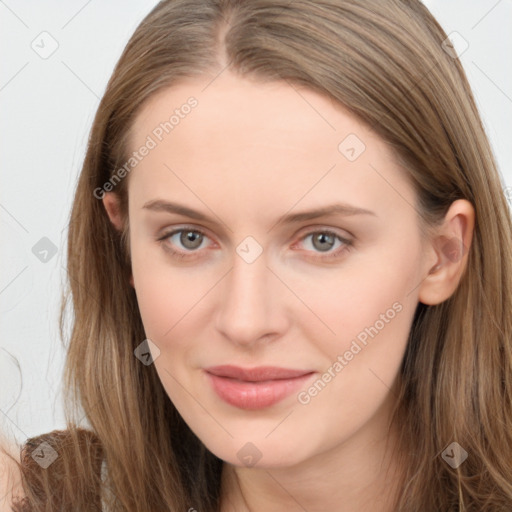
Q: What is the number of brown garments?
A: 1